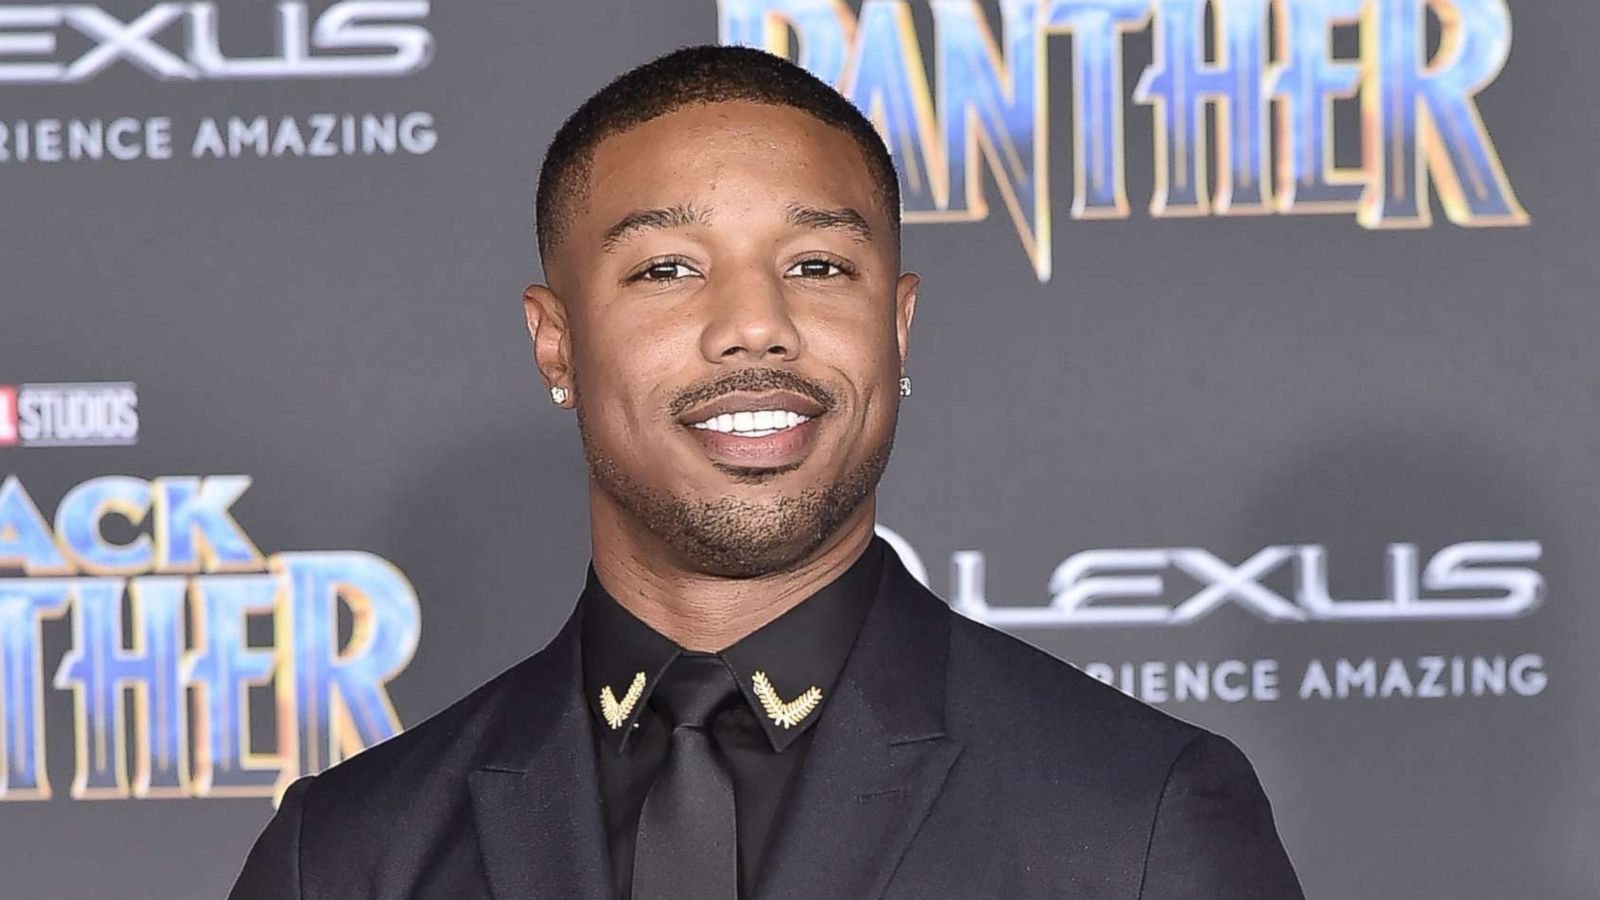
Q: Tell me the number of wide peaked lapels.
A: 2